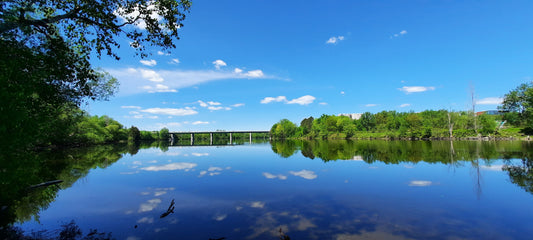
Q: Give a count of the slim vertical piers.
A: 5